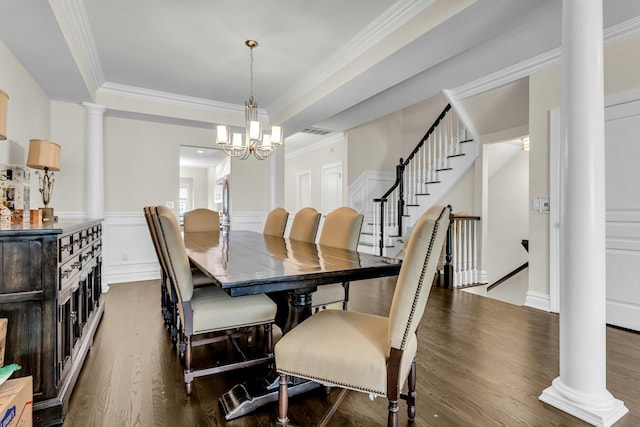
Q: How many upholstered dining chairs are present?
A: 8